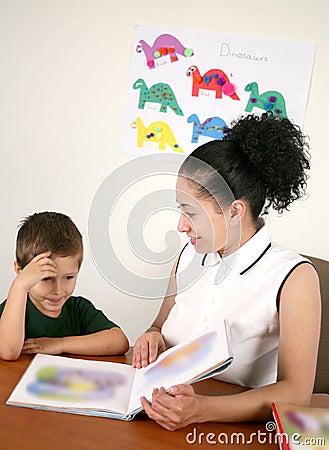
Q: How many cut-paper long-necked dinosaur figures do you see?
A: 6